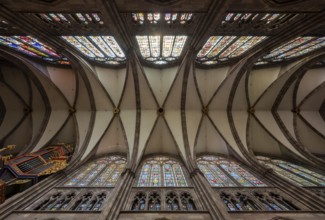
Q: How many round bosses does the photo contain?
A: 7